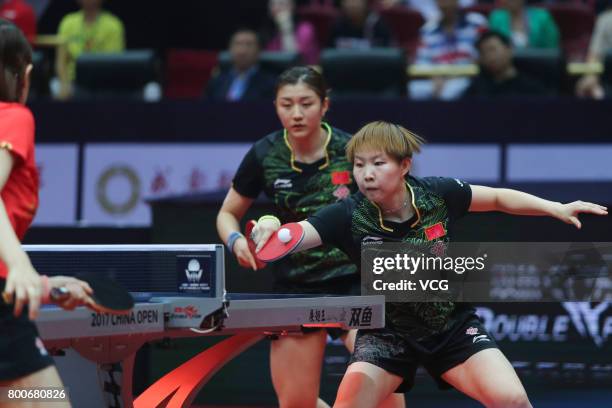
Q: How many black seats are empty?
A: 2